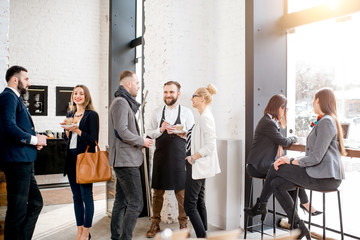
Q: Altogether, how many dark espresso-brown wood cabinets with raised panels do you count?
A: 0